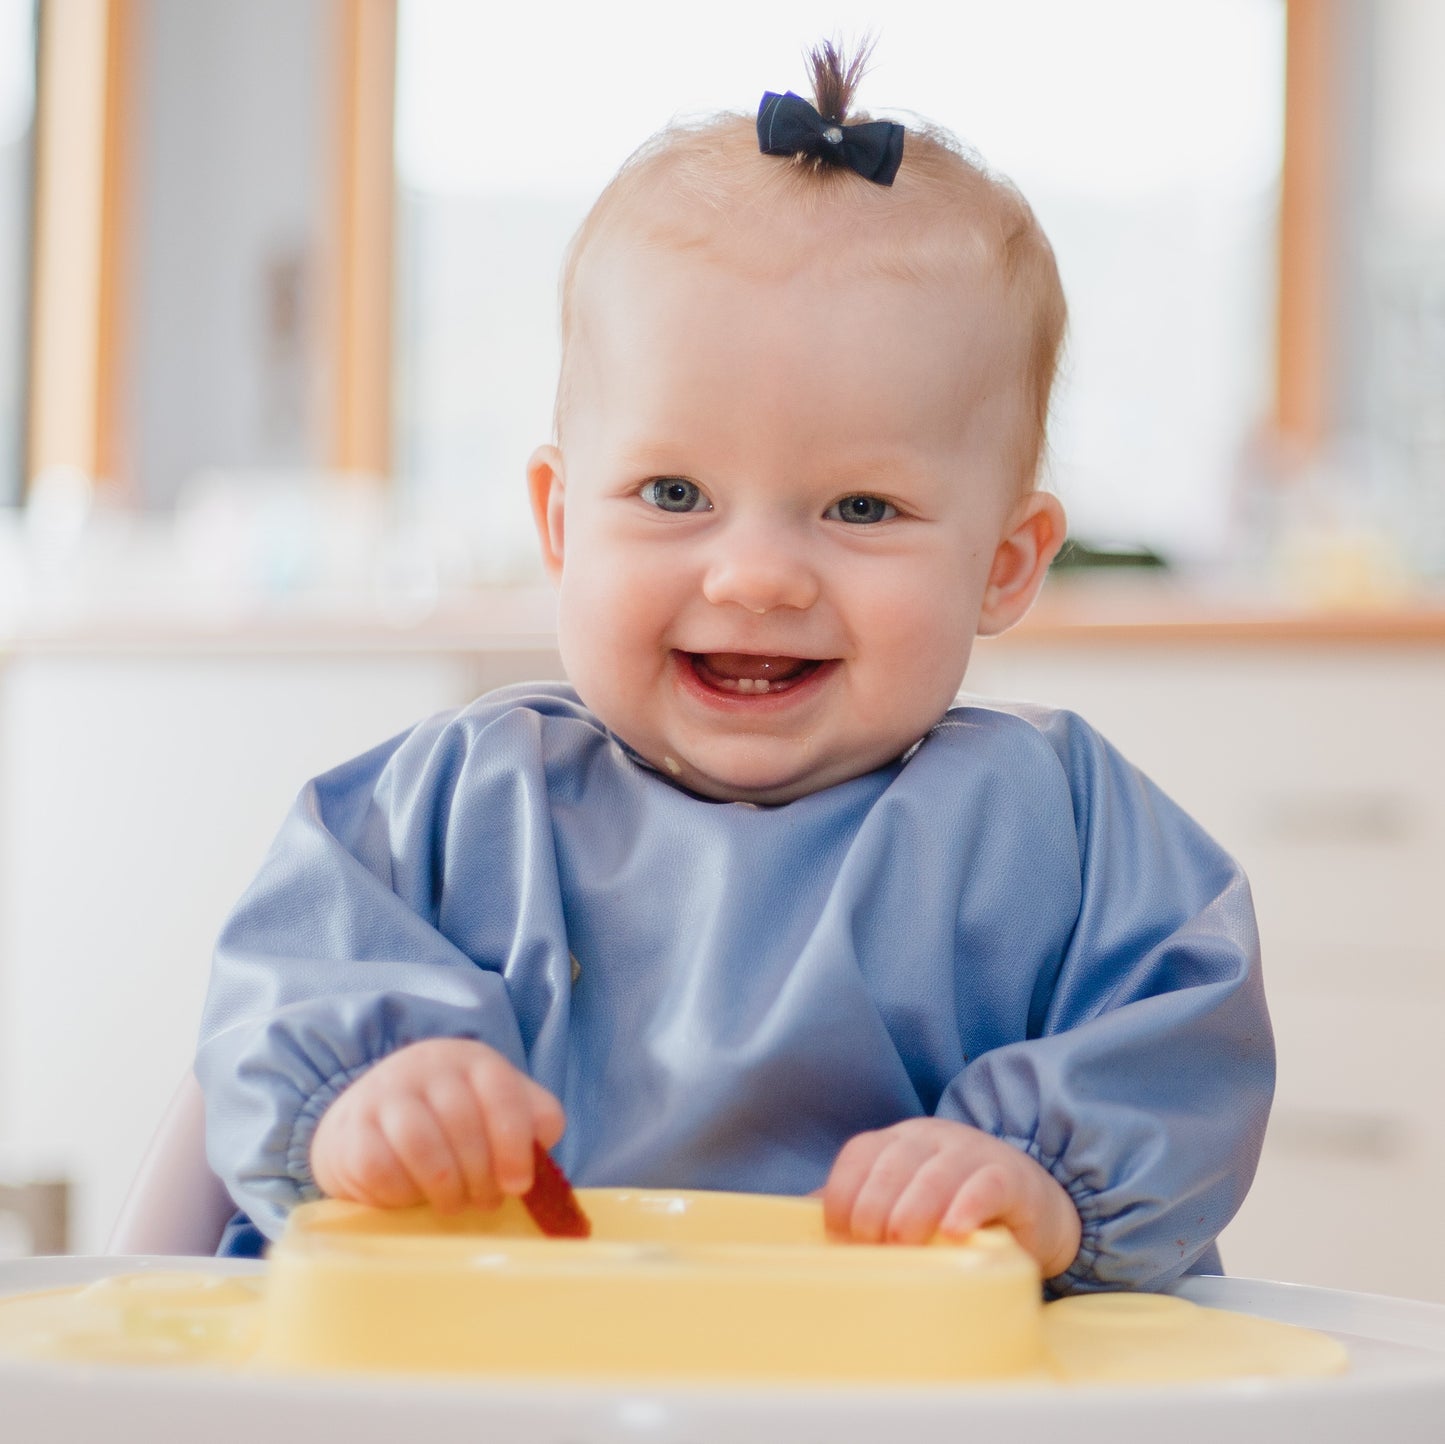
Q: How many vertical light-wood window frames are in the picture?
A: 3